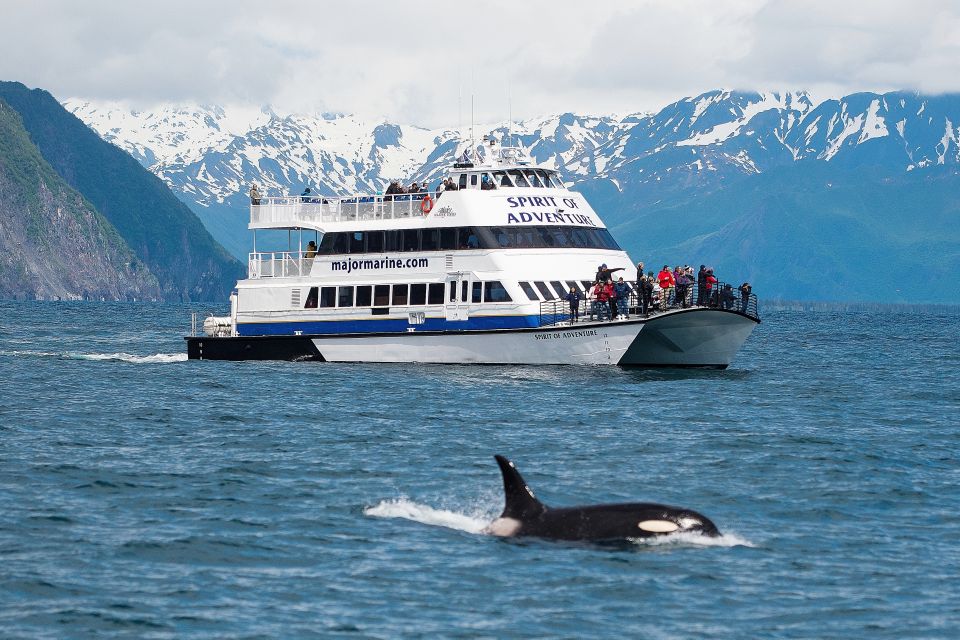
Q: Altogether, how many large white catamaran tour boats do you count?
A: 1